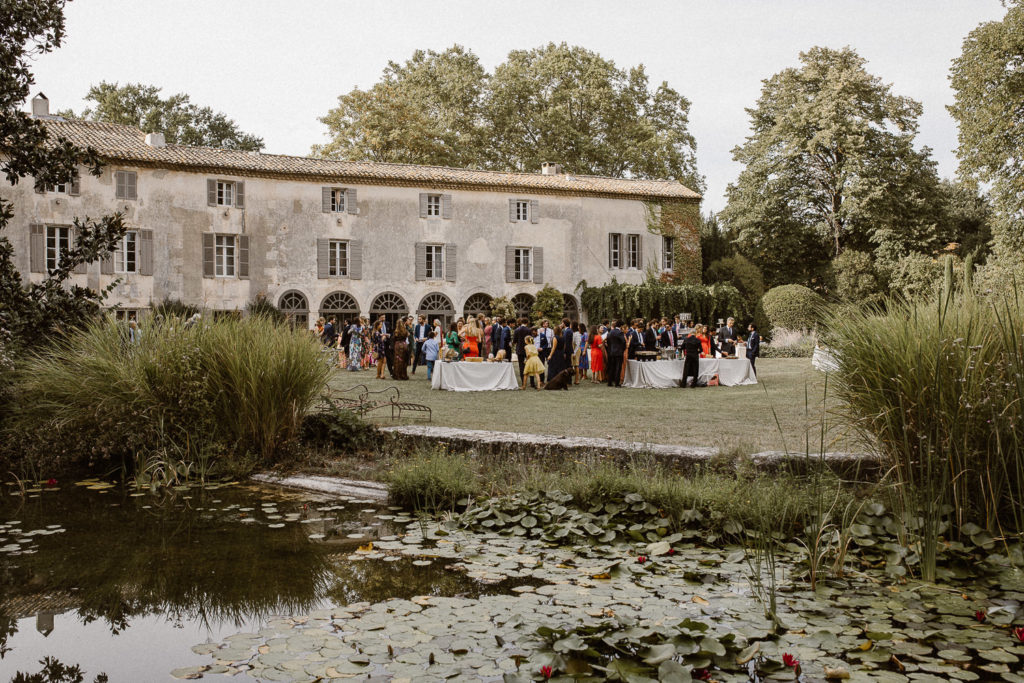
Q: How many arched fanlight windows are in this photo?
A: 7